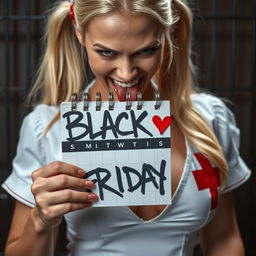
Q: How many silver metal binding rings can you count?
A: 7